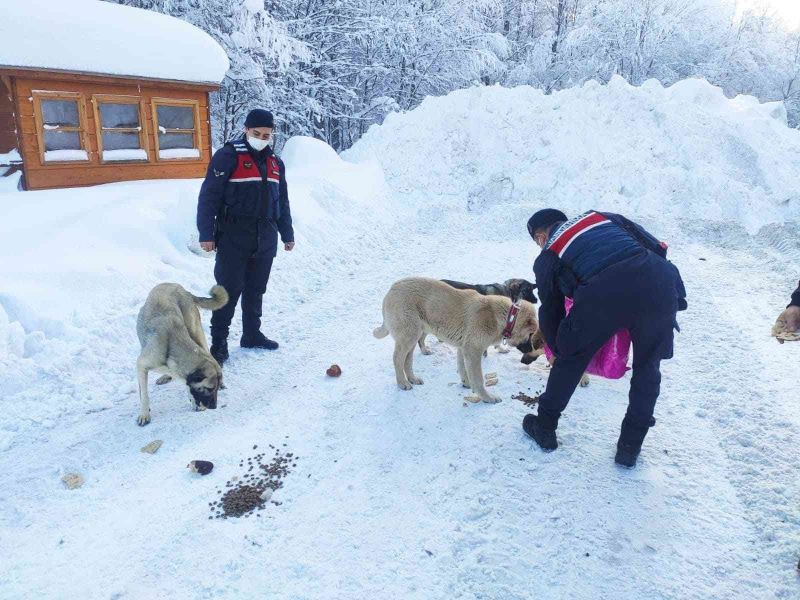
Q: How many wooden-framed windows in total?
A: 3